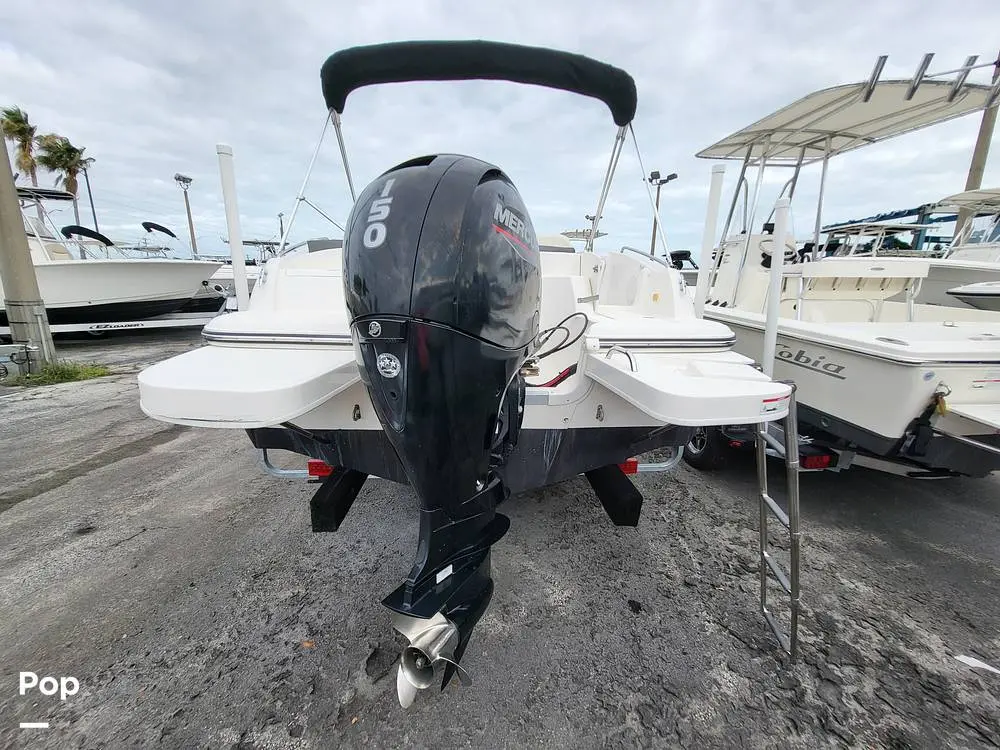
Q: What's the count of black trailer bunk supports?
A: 2